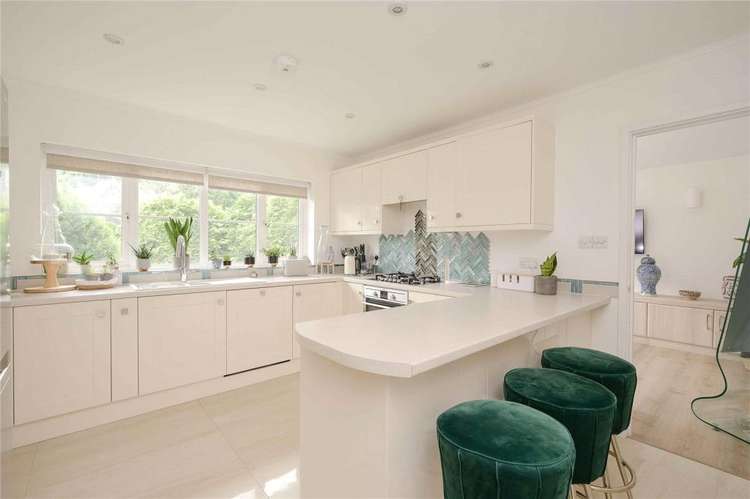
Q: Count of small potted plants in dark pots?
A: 3